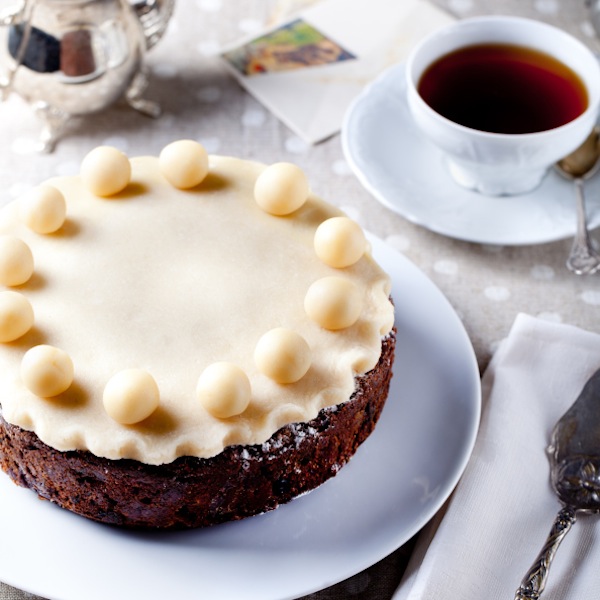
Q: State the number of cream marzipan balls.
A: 12